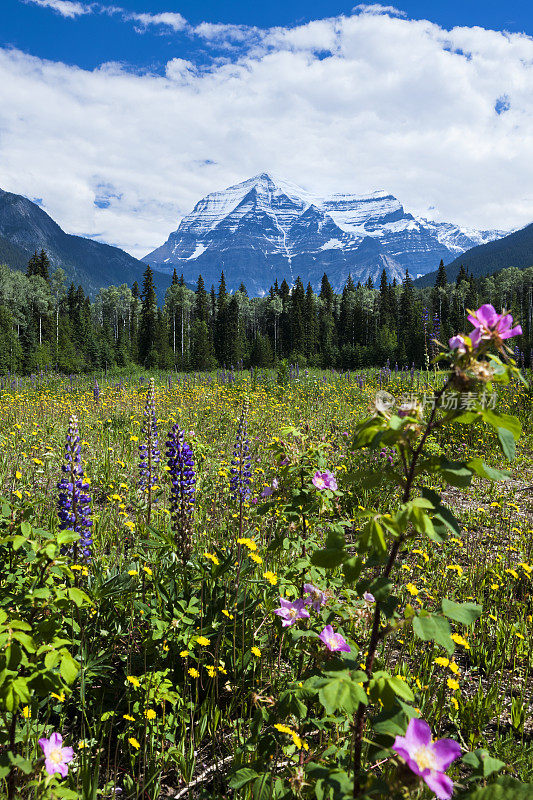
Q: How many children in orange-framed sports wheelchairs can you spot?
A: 0